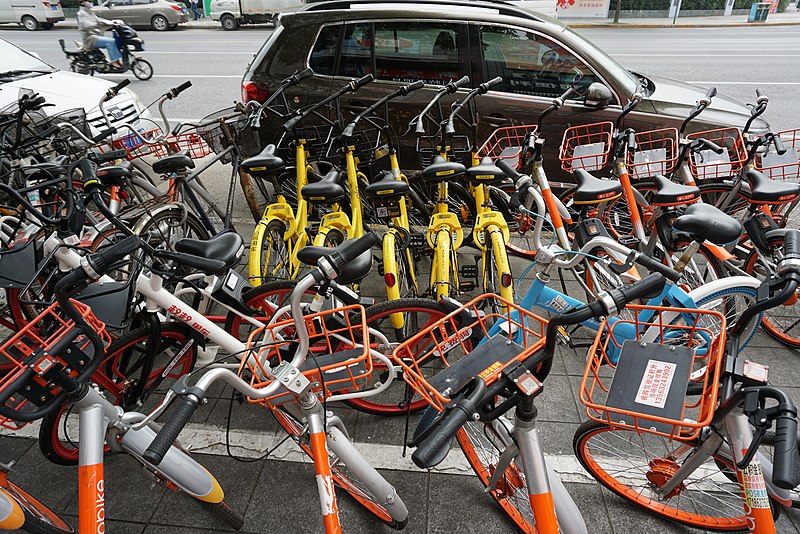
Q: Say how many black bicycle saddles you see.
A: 14